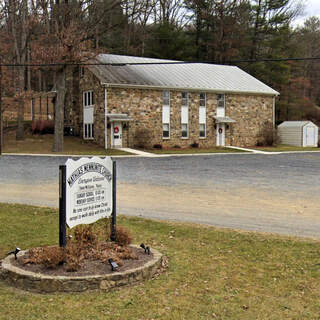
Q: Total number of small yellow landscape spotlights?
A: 0